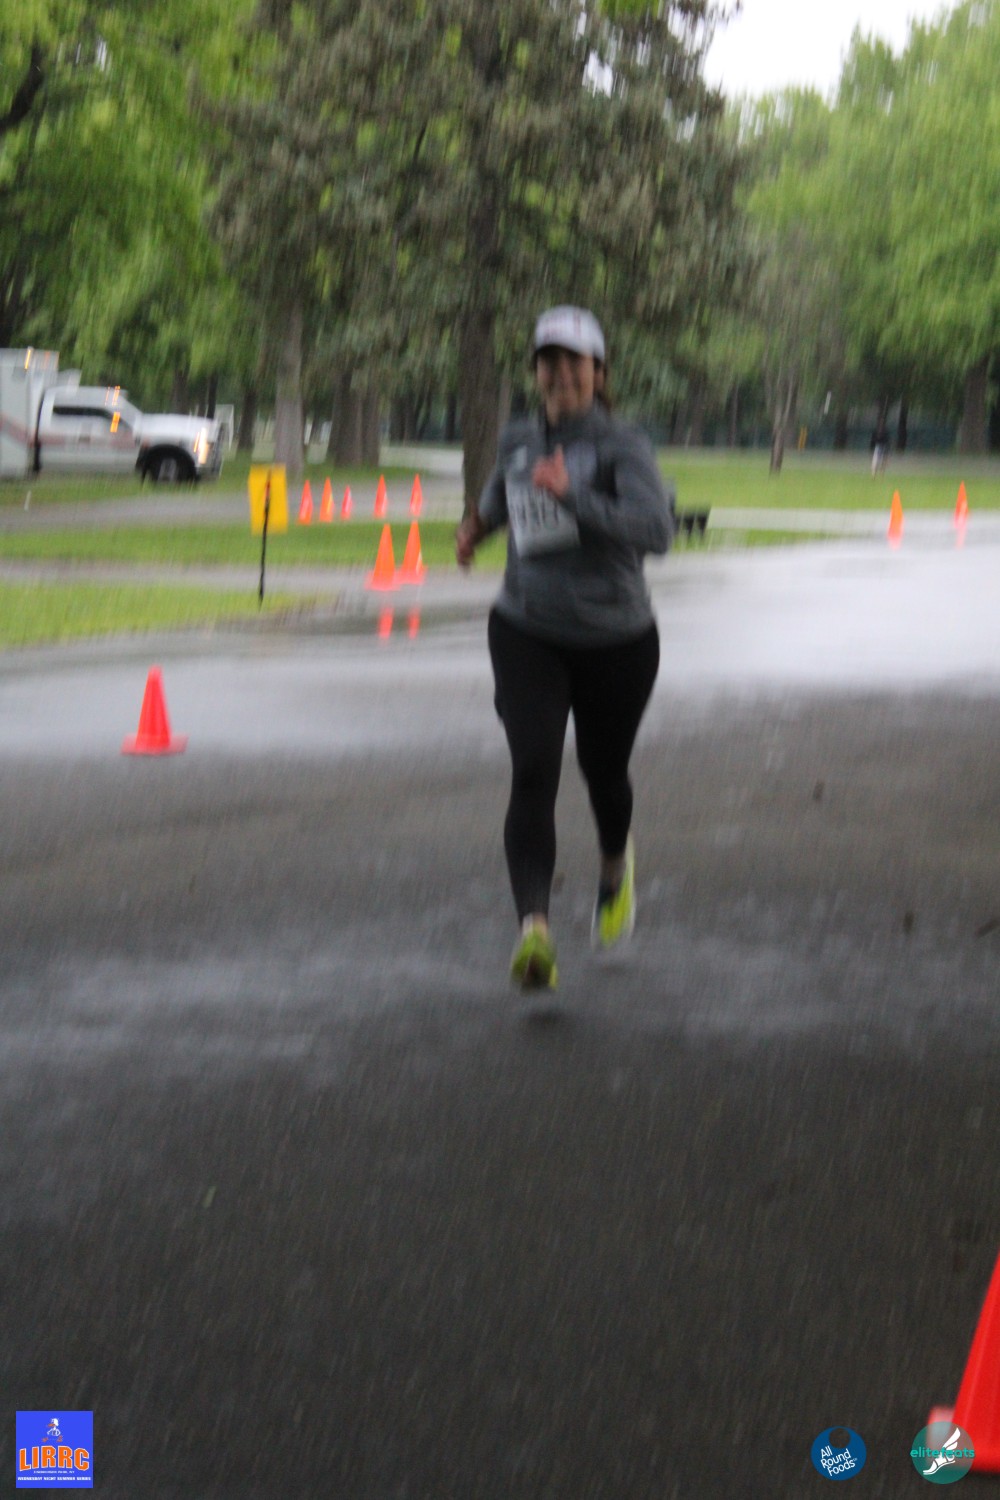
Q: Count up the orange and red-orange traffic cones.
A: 11